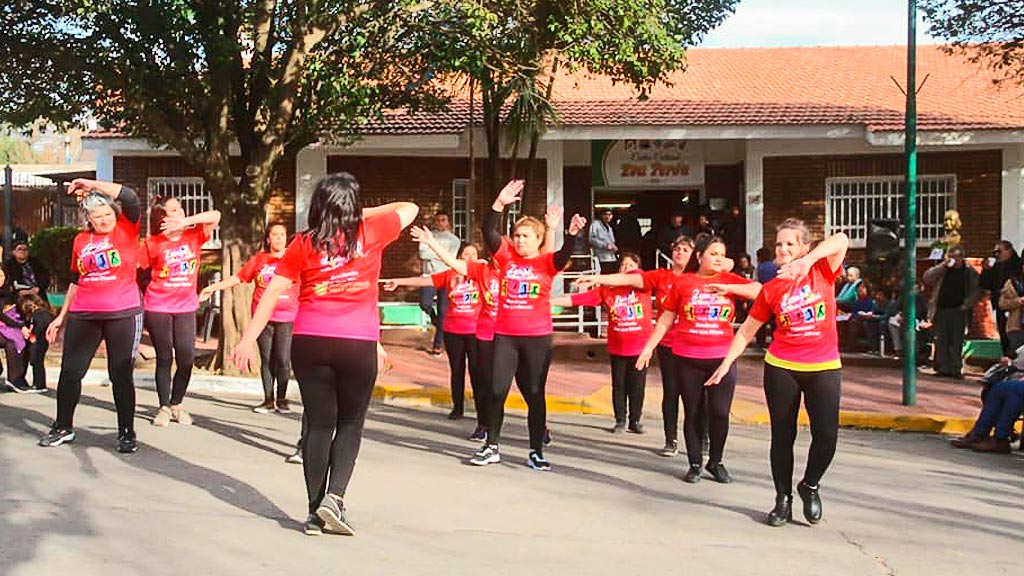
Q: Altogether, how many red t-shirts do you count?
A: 11